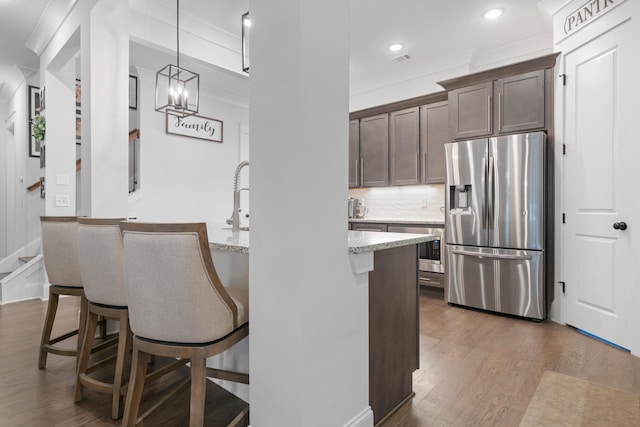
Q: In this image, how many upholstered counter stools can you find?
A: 3